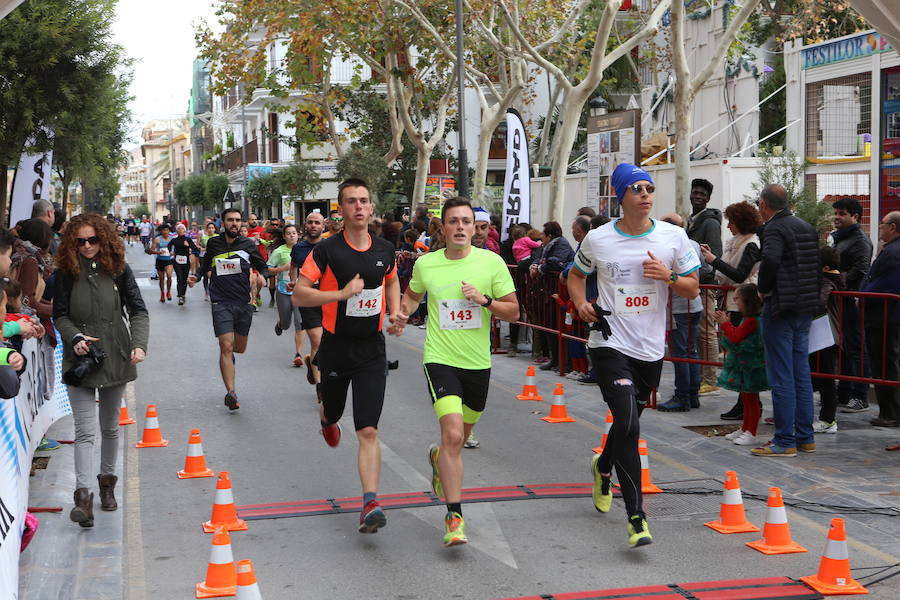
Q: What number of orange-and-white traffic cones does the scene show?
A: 13